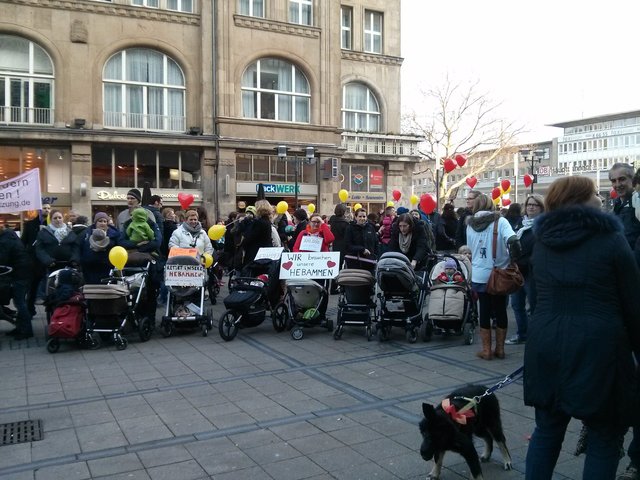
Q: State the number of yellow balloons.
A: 11